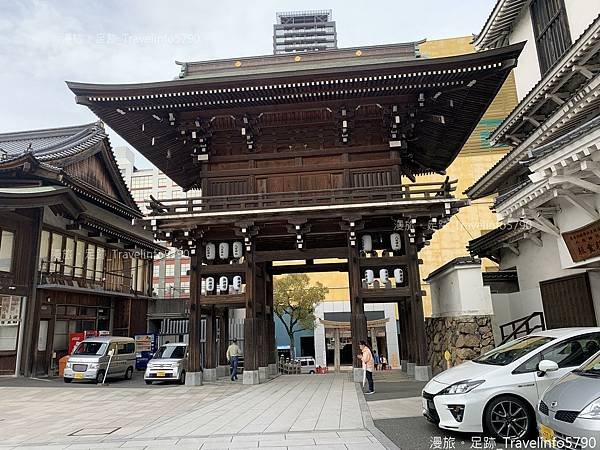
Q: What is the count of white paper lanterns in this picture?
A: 11